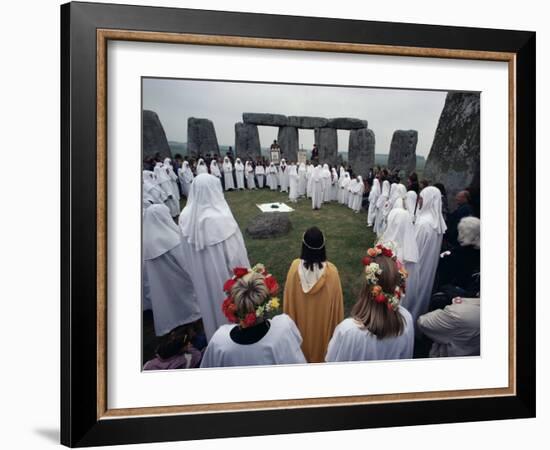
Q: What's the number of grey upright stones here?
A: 8